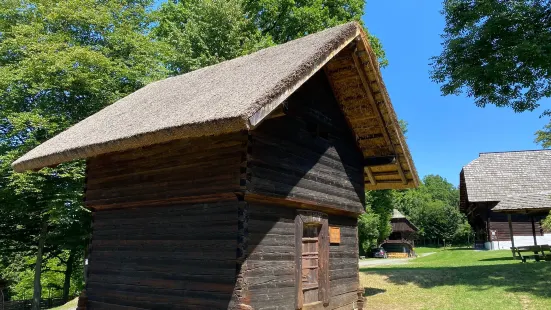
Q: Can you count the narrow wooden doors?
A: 1